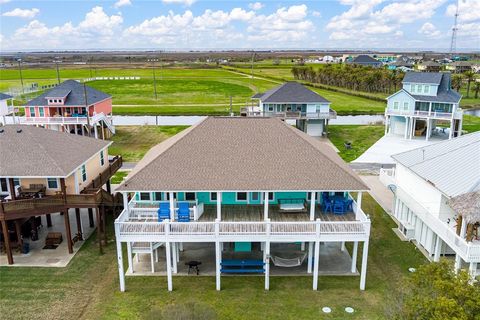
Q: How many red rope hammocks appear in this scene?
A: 0